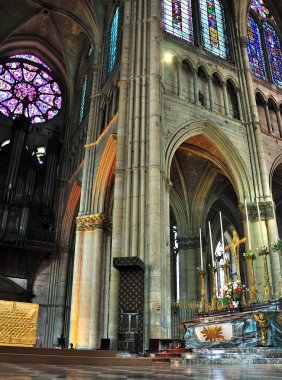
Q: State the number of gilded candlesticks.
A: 6